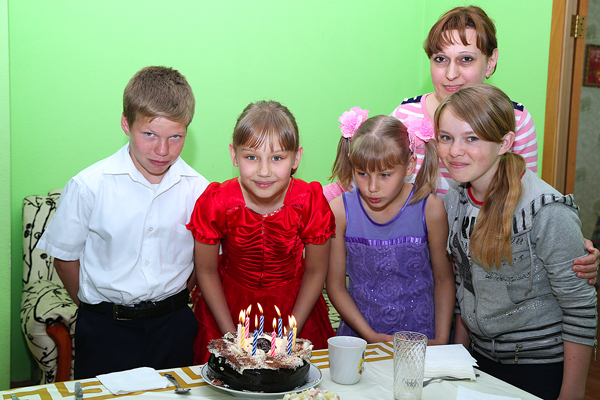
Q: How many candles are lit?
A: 10